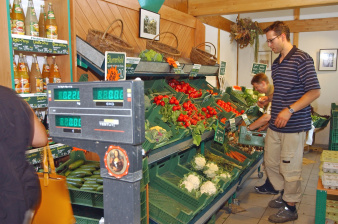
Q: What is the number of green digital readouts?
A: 3